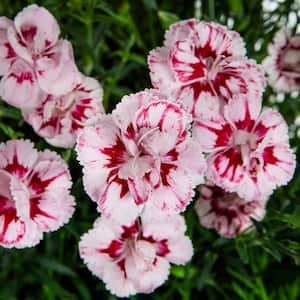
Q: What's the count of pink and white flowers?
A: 9